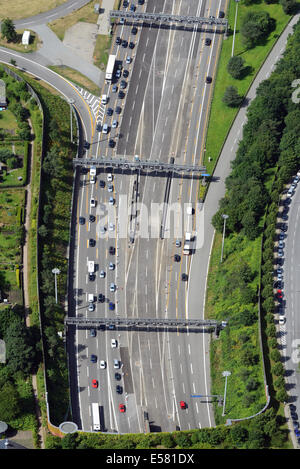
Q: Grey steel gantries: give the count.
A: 3